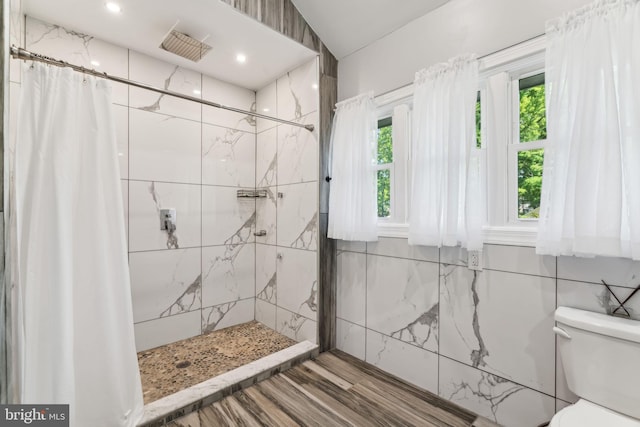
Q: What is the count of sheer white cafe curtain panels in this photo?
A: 3